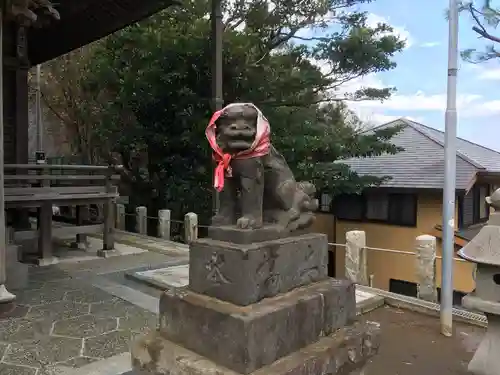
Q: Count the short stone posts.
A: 6